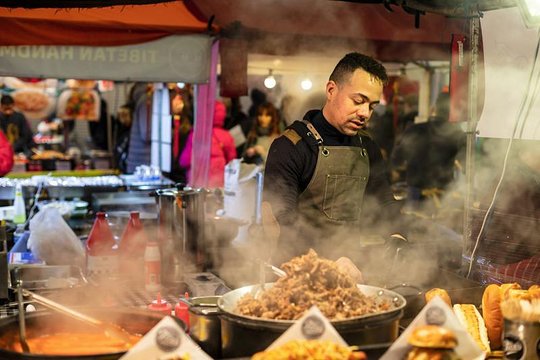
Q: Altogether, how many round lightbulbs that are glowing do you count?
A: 2